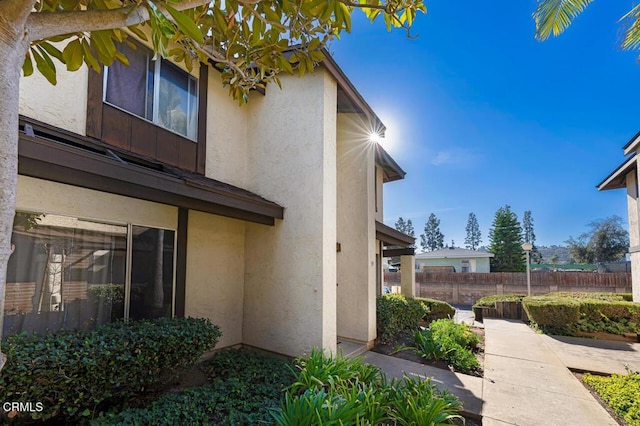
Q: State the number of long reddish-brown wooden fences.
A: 1